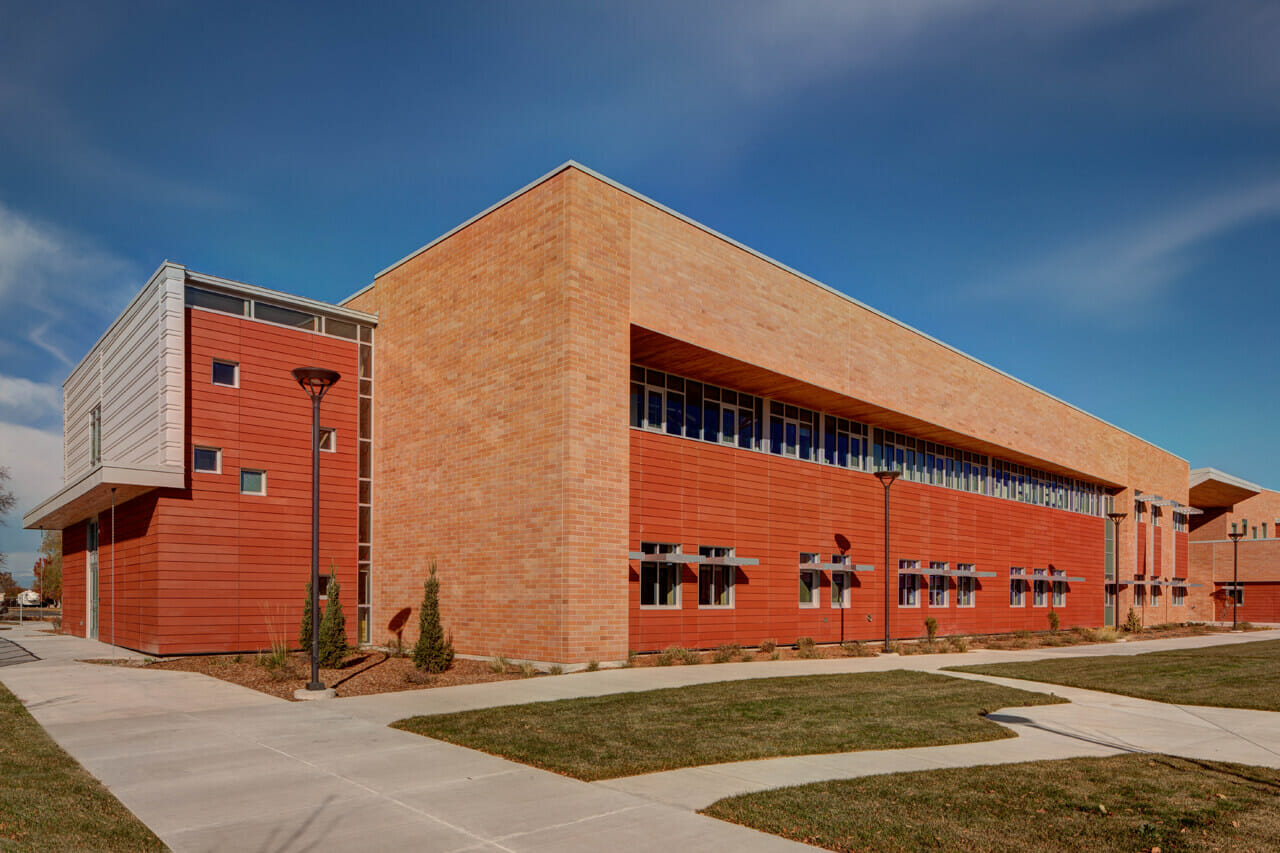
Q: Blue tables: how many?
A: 0